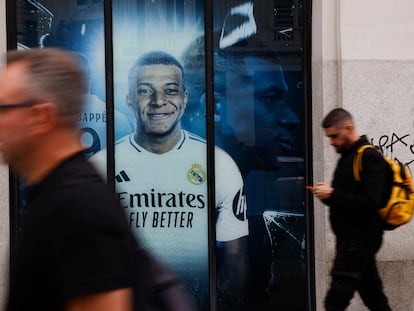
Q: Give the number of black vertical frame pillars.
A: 4